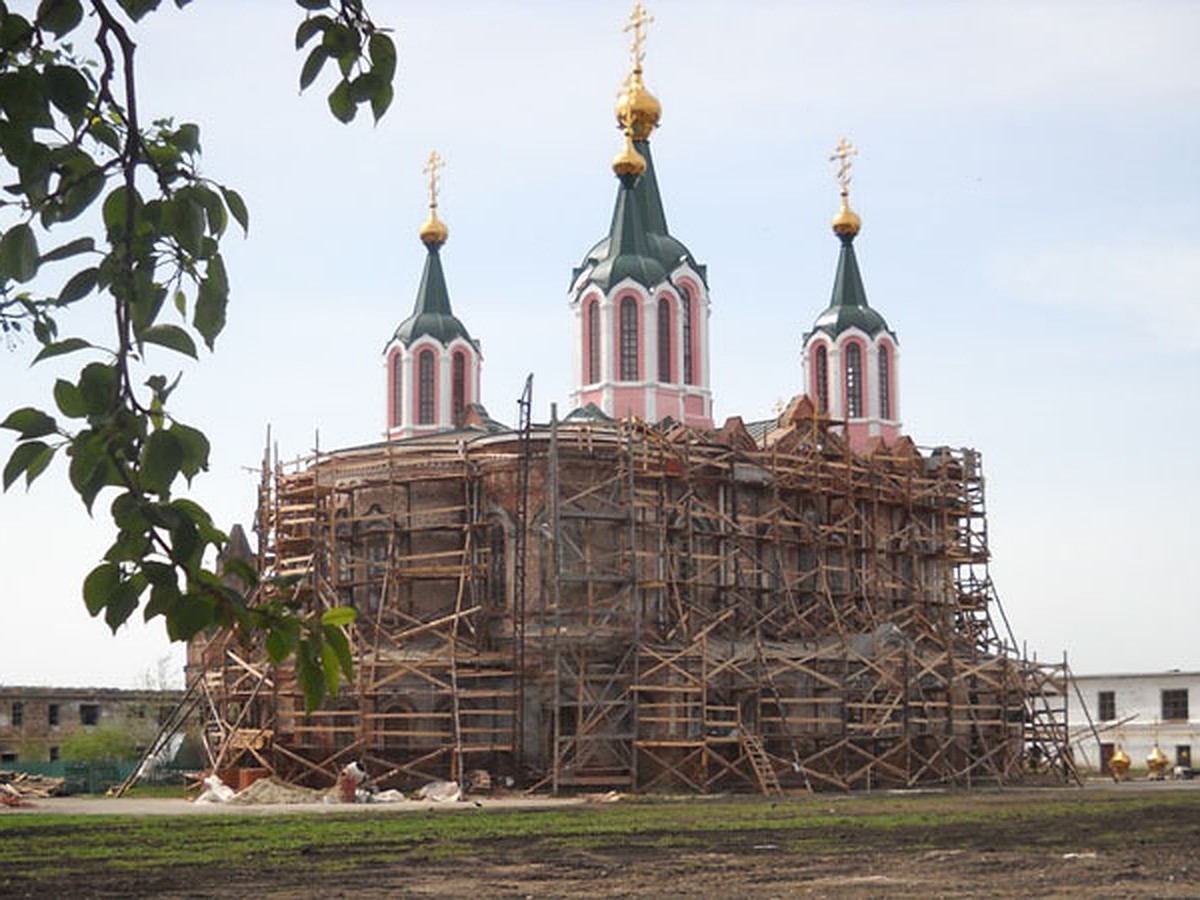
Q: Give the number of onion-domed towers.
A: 4